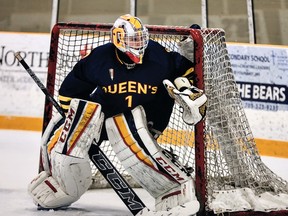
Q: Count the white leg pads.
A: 2